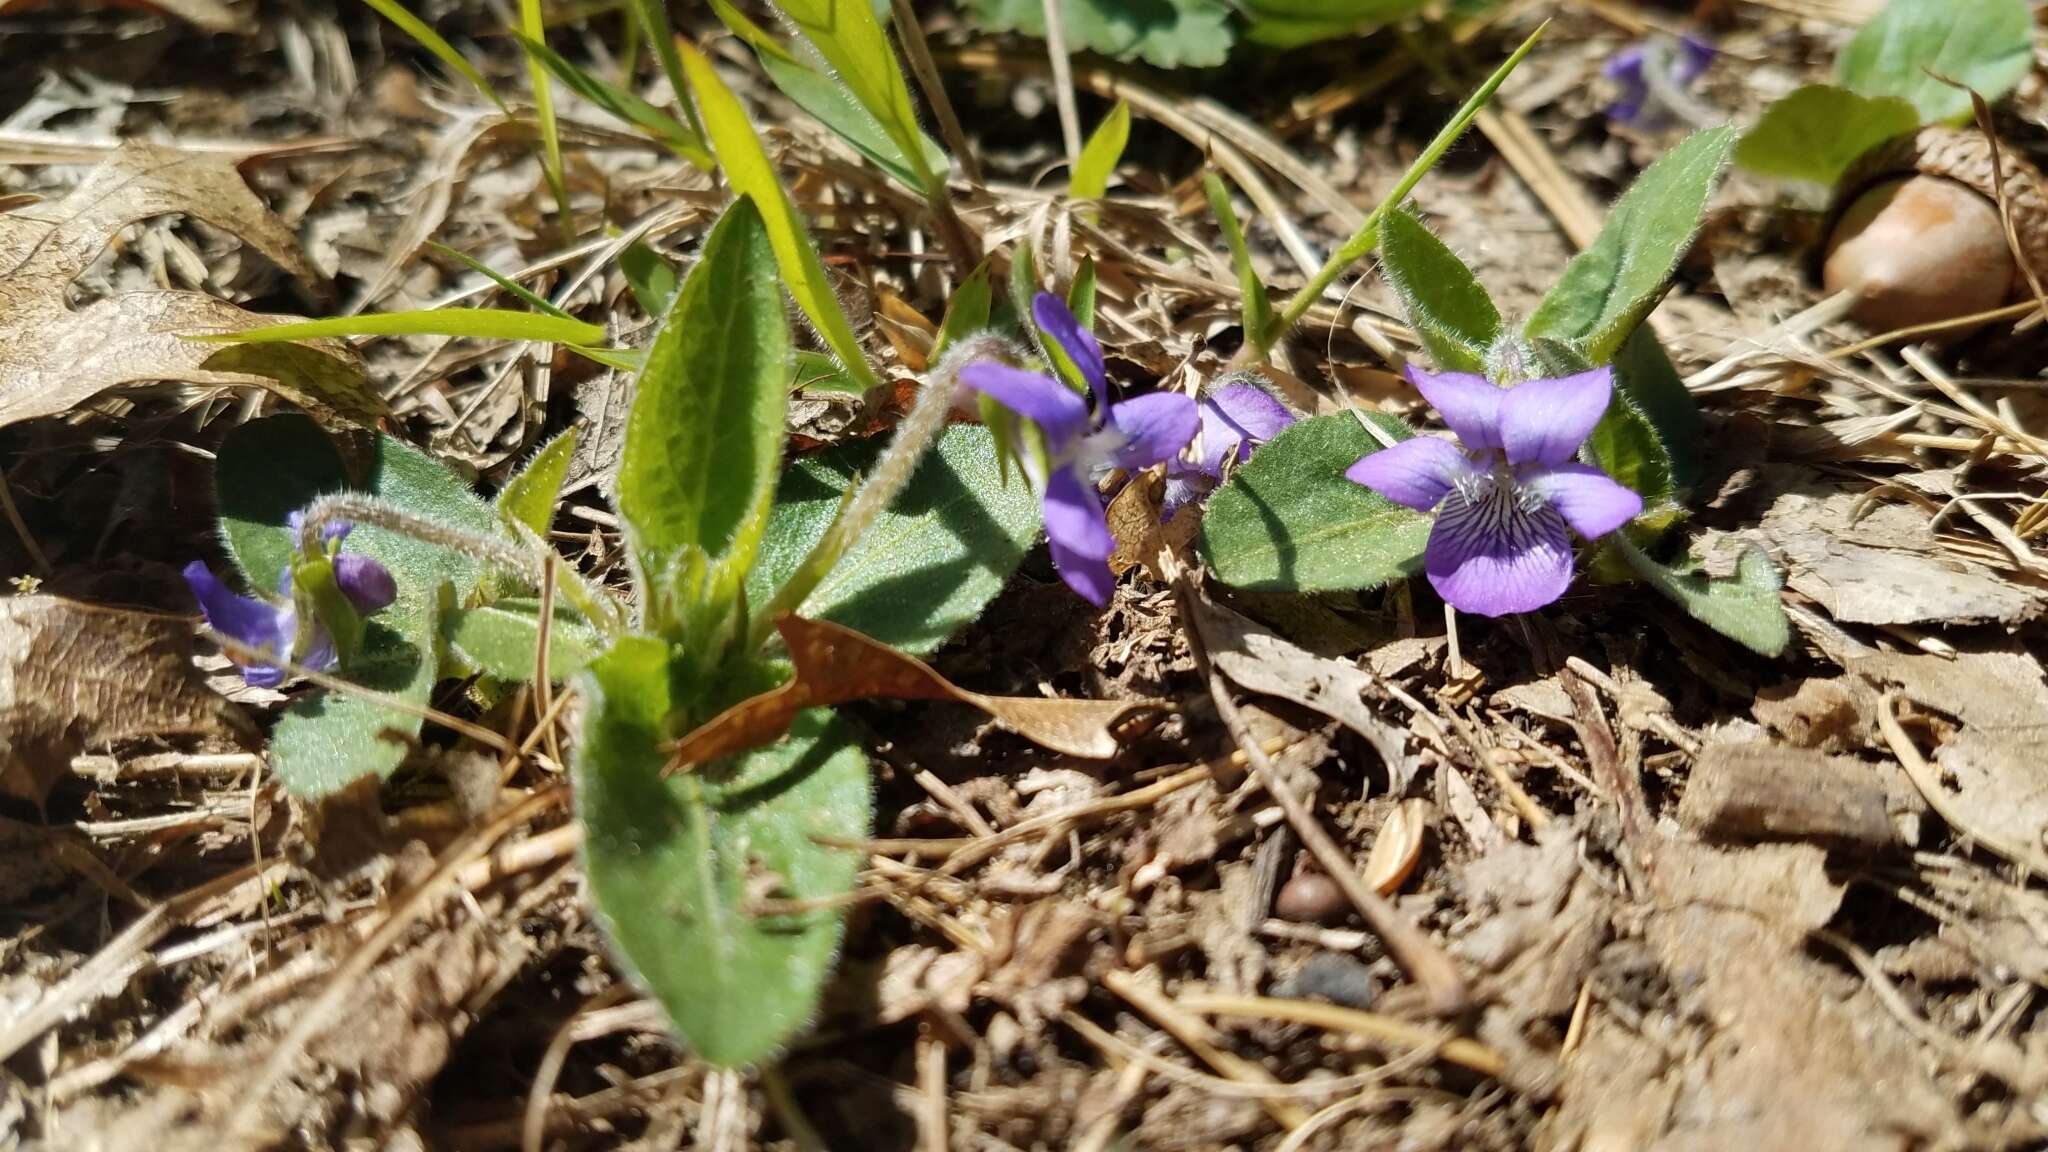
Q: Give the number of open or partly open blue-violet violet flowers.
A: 5